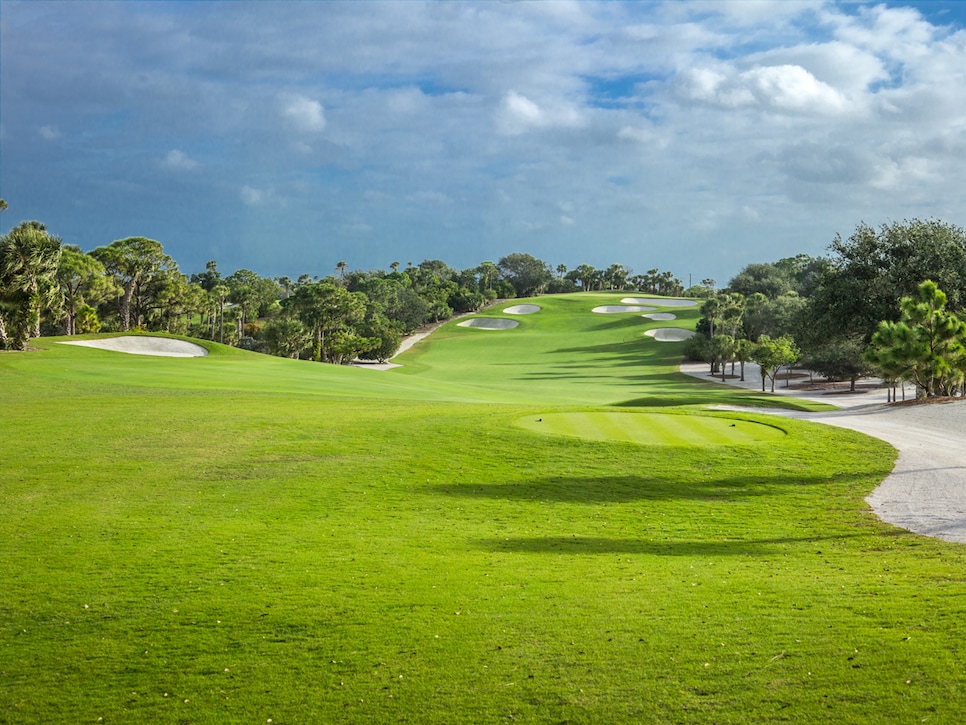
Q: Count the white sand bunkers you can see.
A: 7